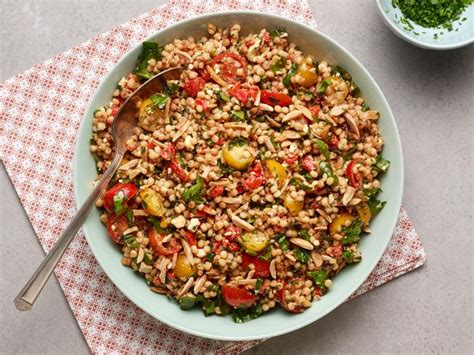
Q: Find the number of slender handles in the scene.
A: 1